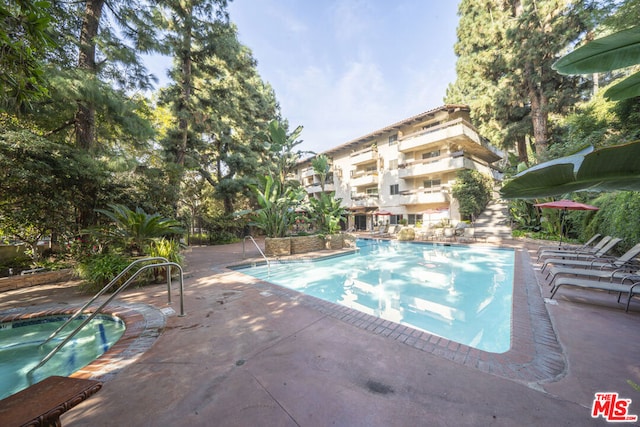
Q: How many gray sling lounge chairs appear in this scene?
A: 6